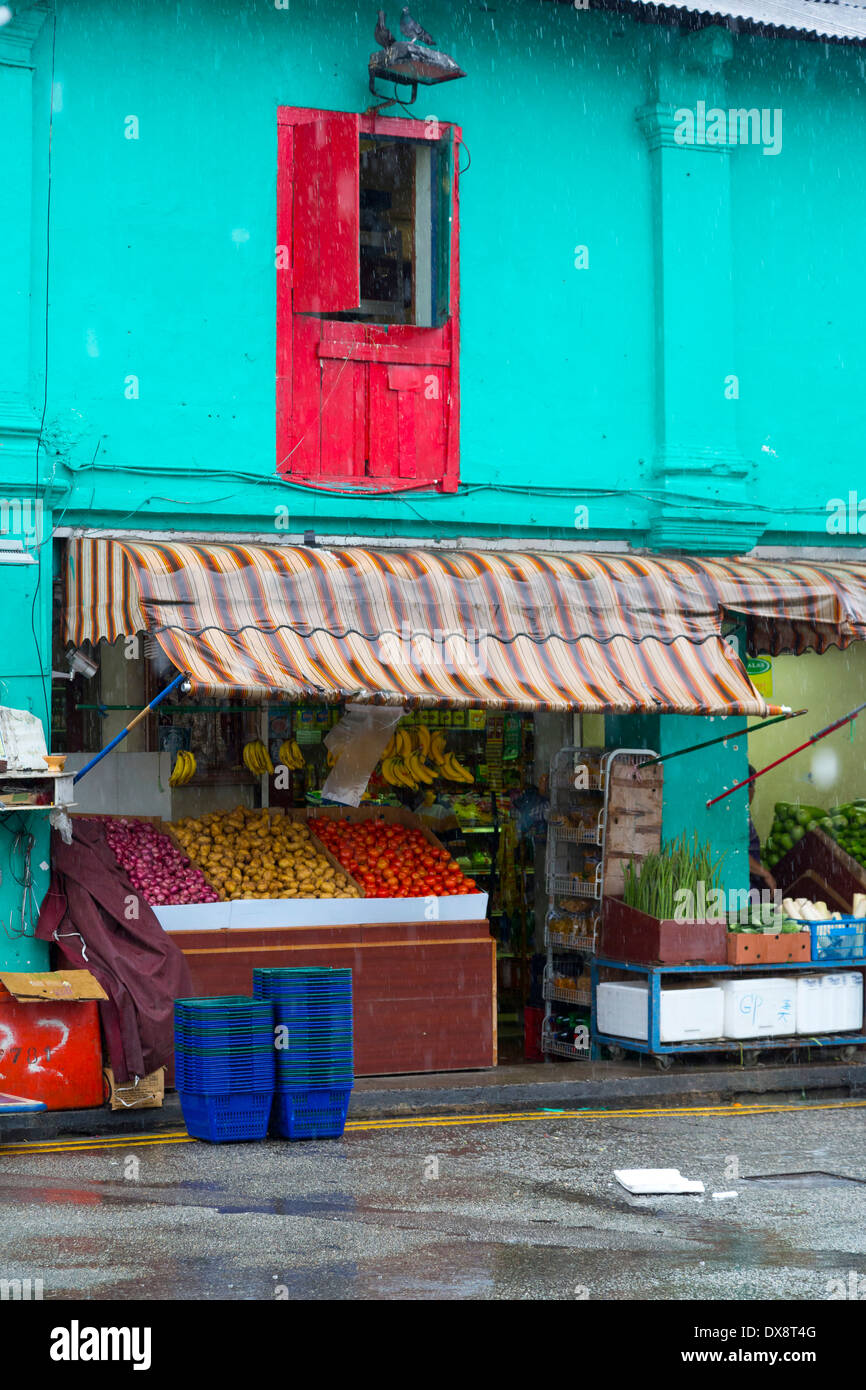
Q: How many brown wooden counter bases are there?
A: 1